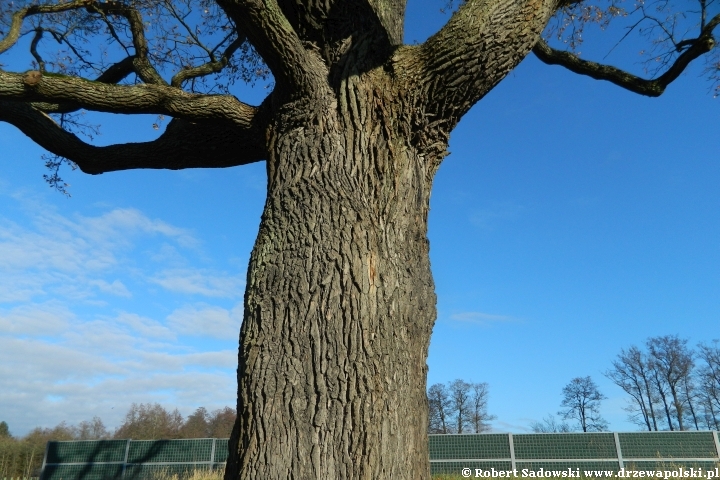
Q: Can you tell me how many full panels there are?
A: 4